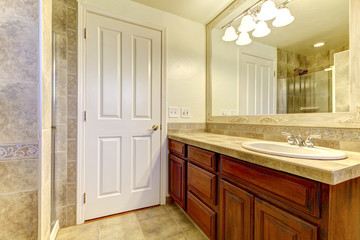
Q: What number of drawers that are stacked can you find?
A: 3